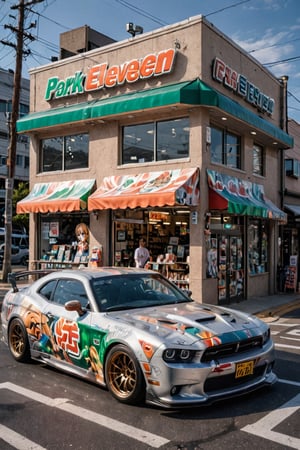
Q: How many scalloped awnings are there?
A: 3